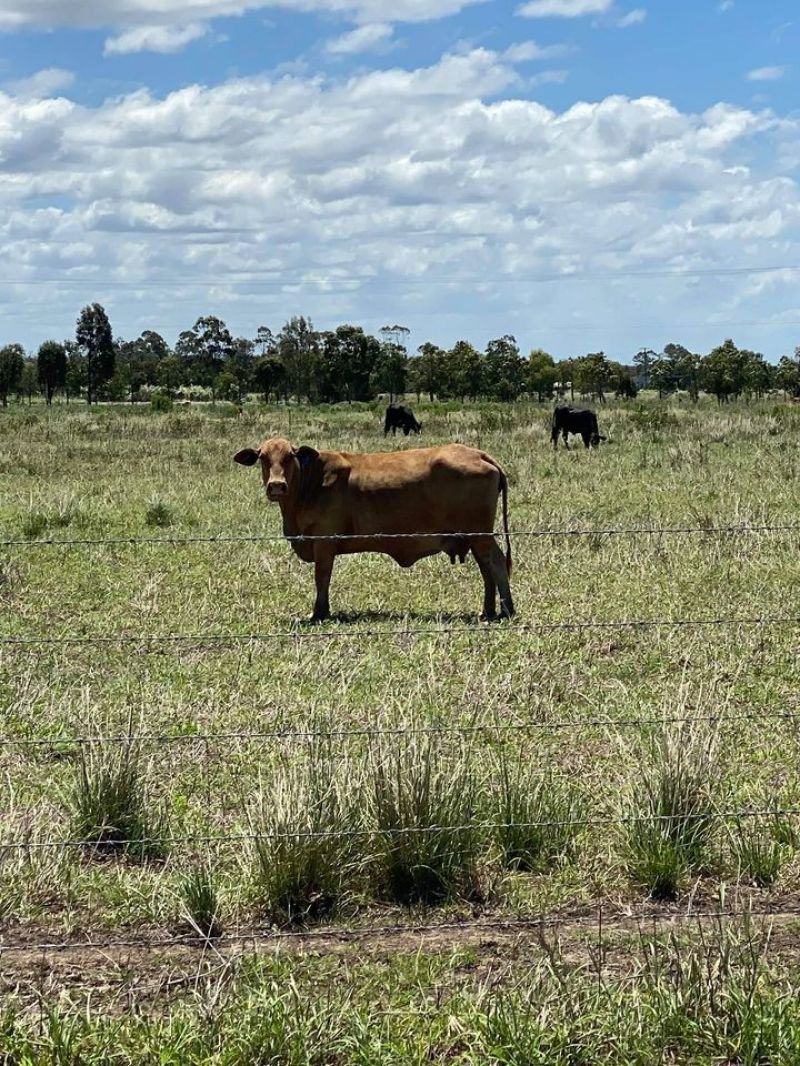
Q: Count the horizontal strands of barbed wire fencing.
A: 5